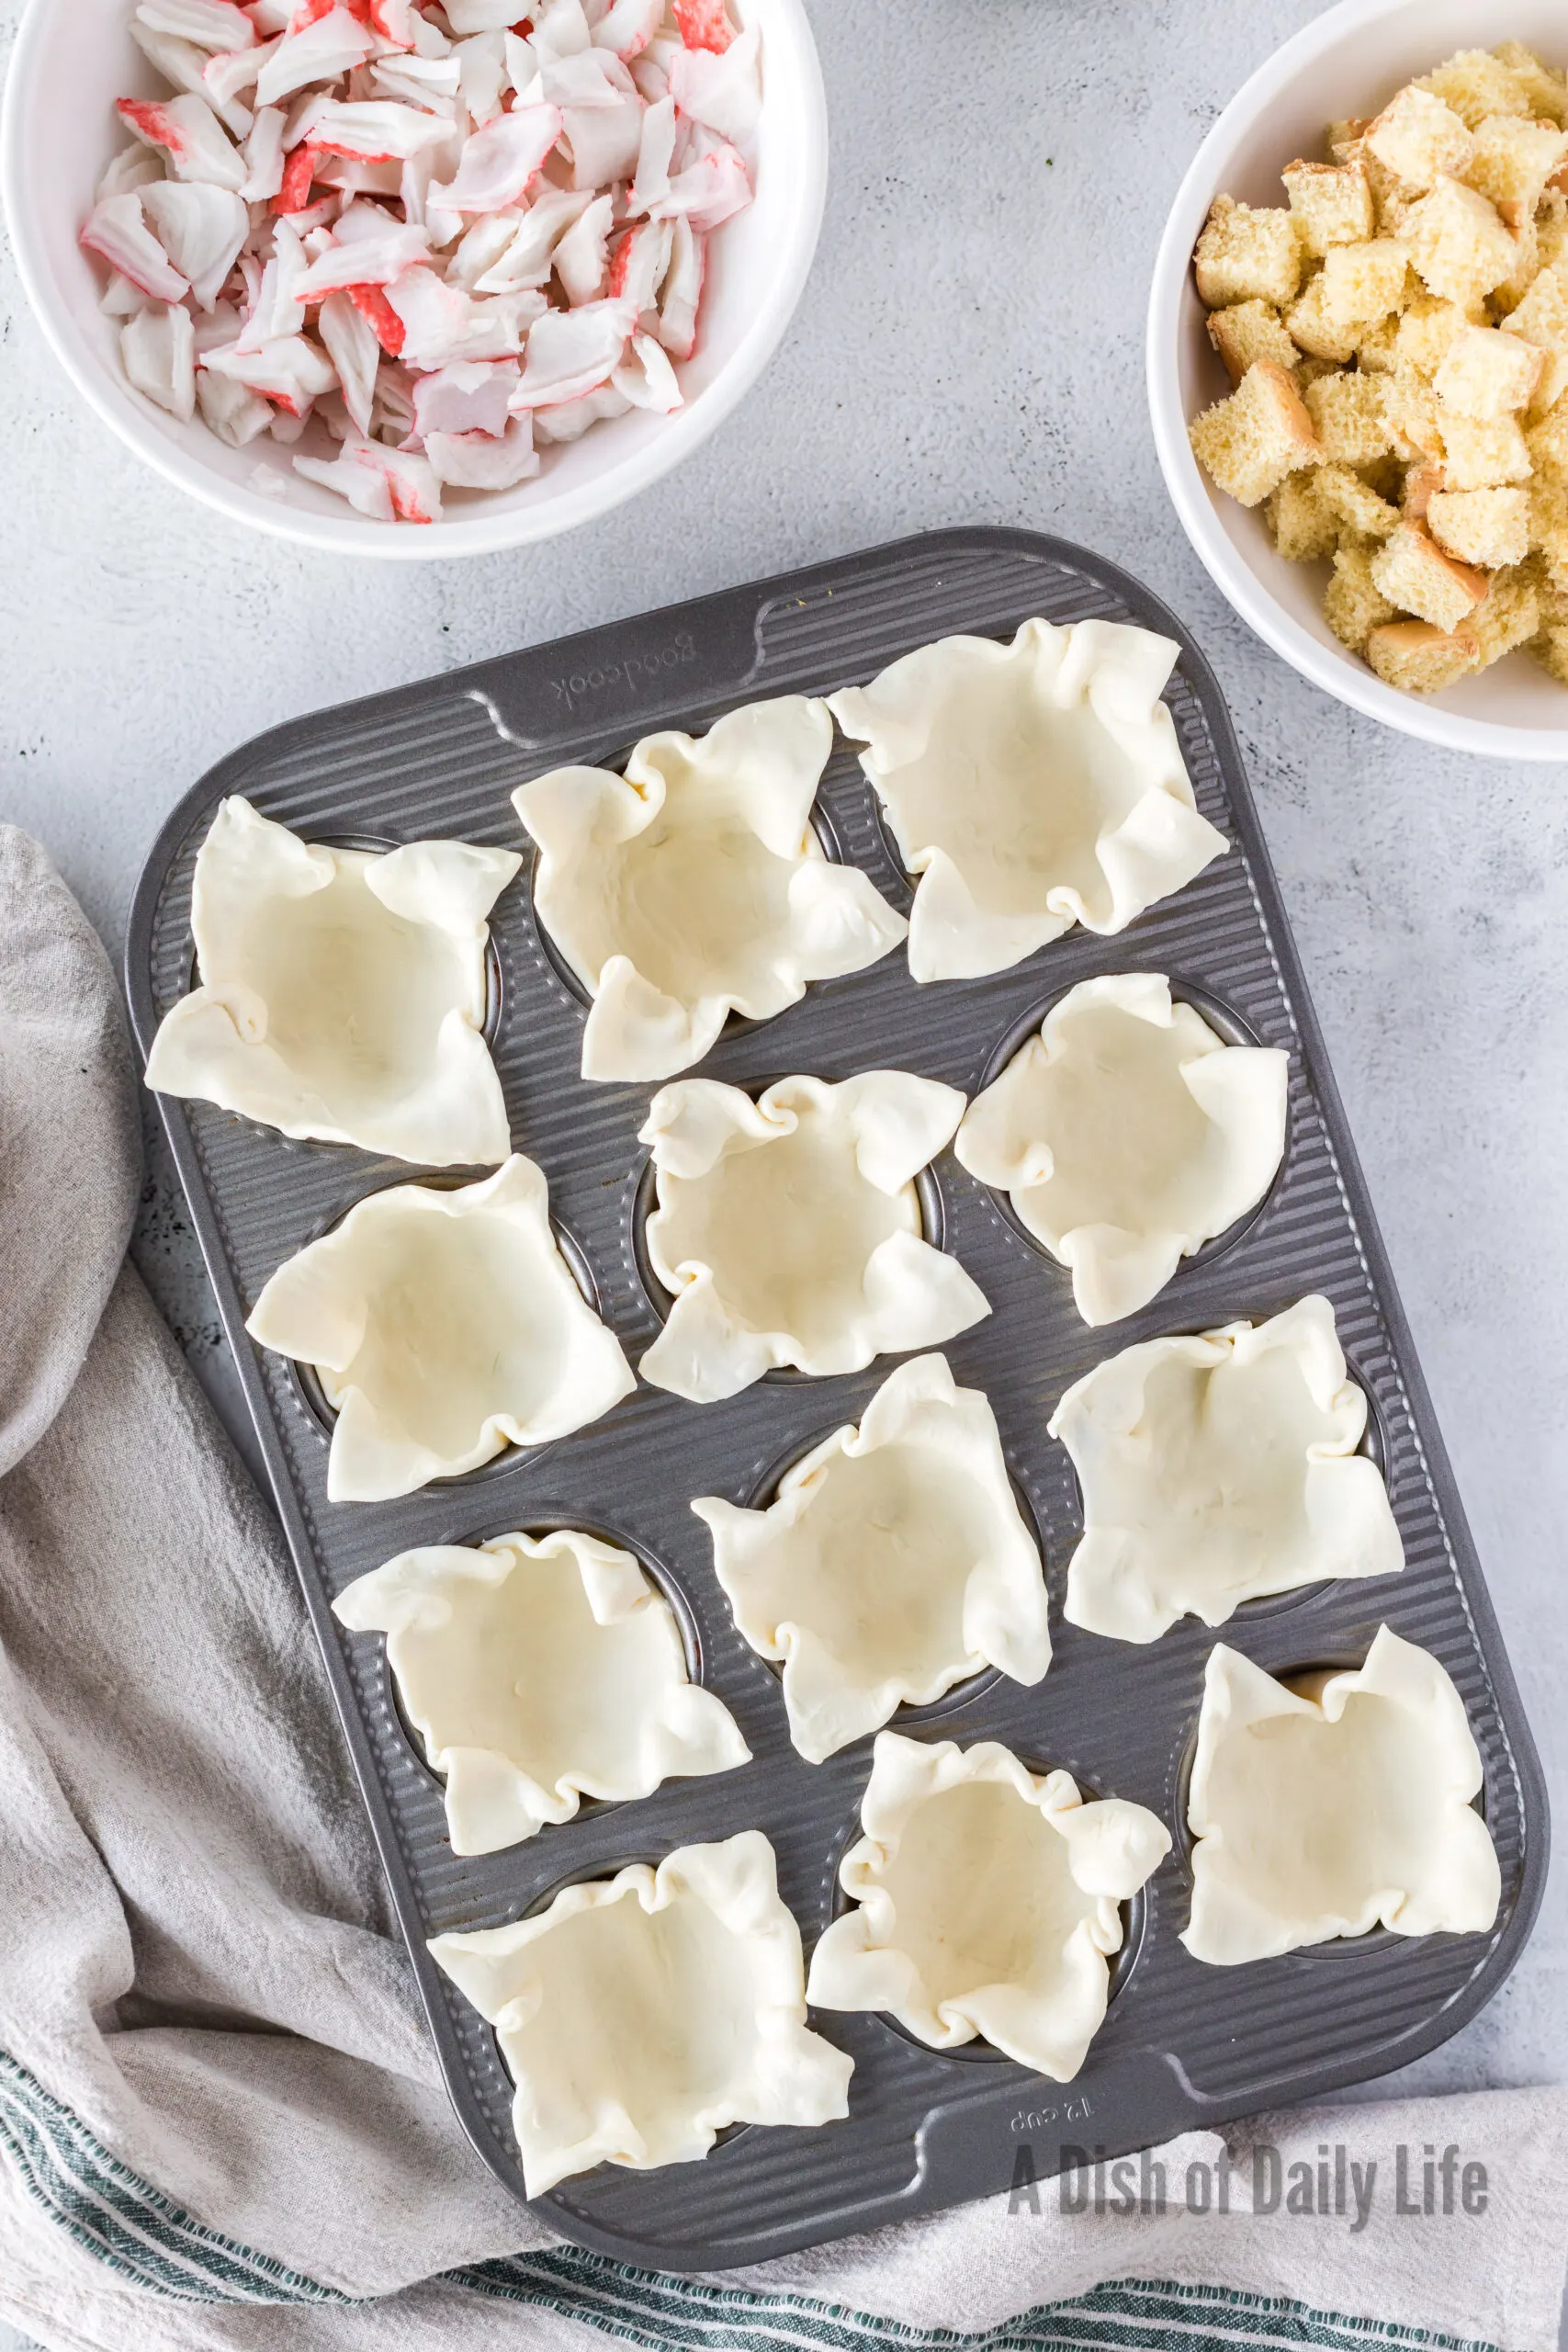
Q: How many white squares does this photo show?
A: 12